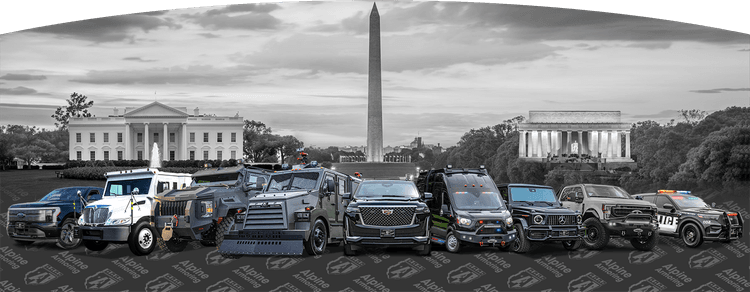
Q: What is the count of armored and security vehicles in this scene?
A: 9